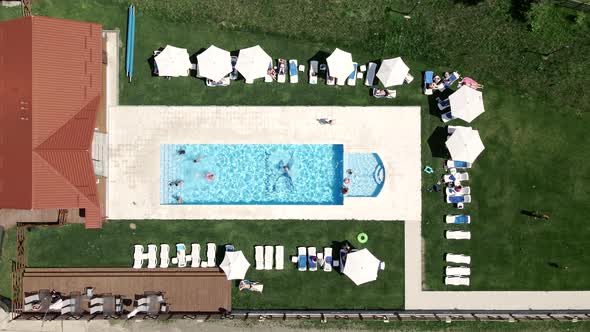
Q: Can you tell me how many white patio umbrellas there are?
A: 9